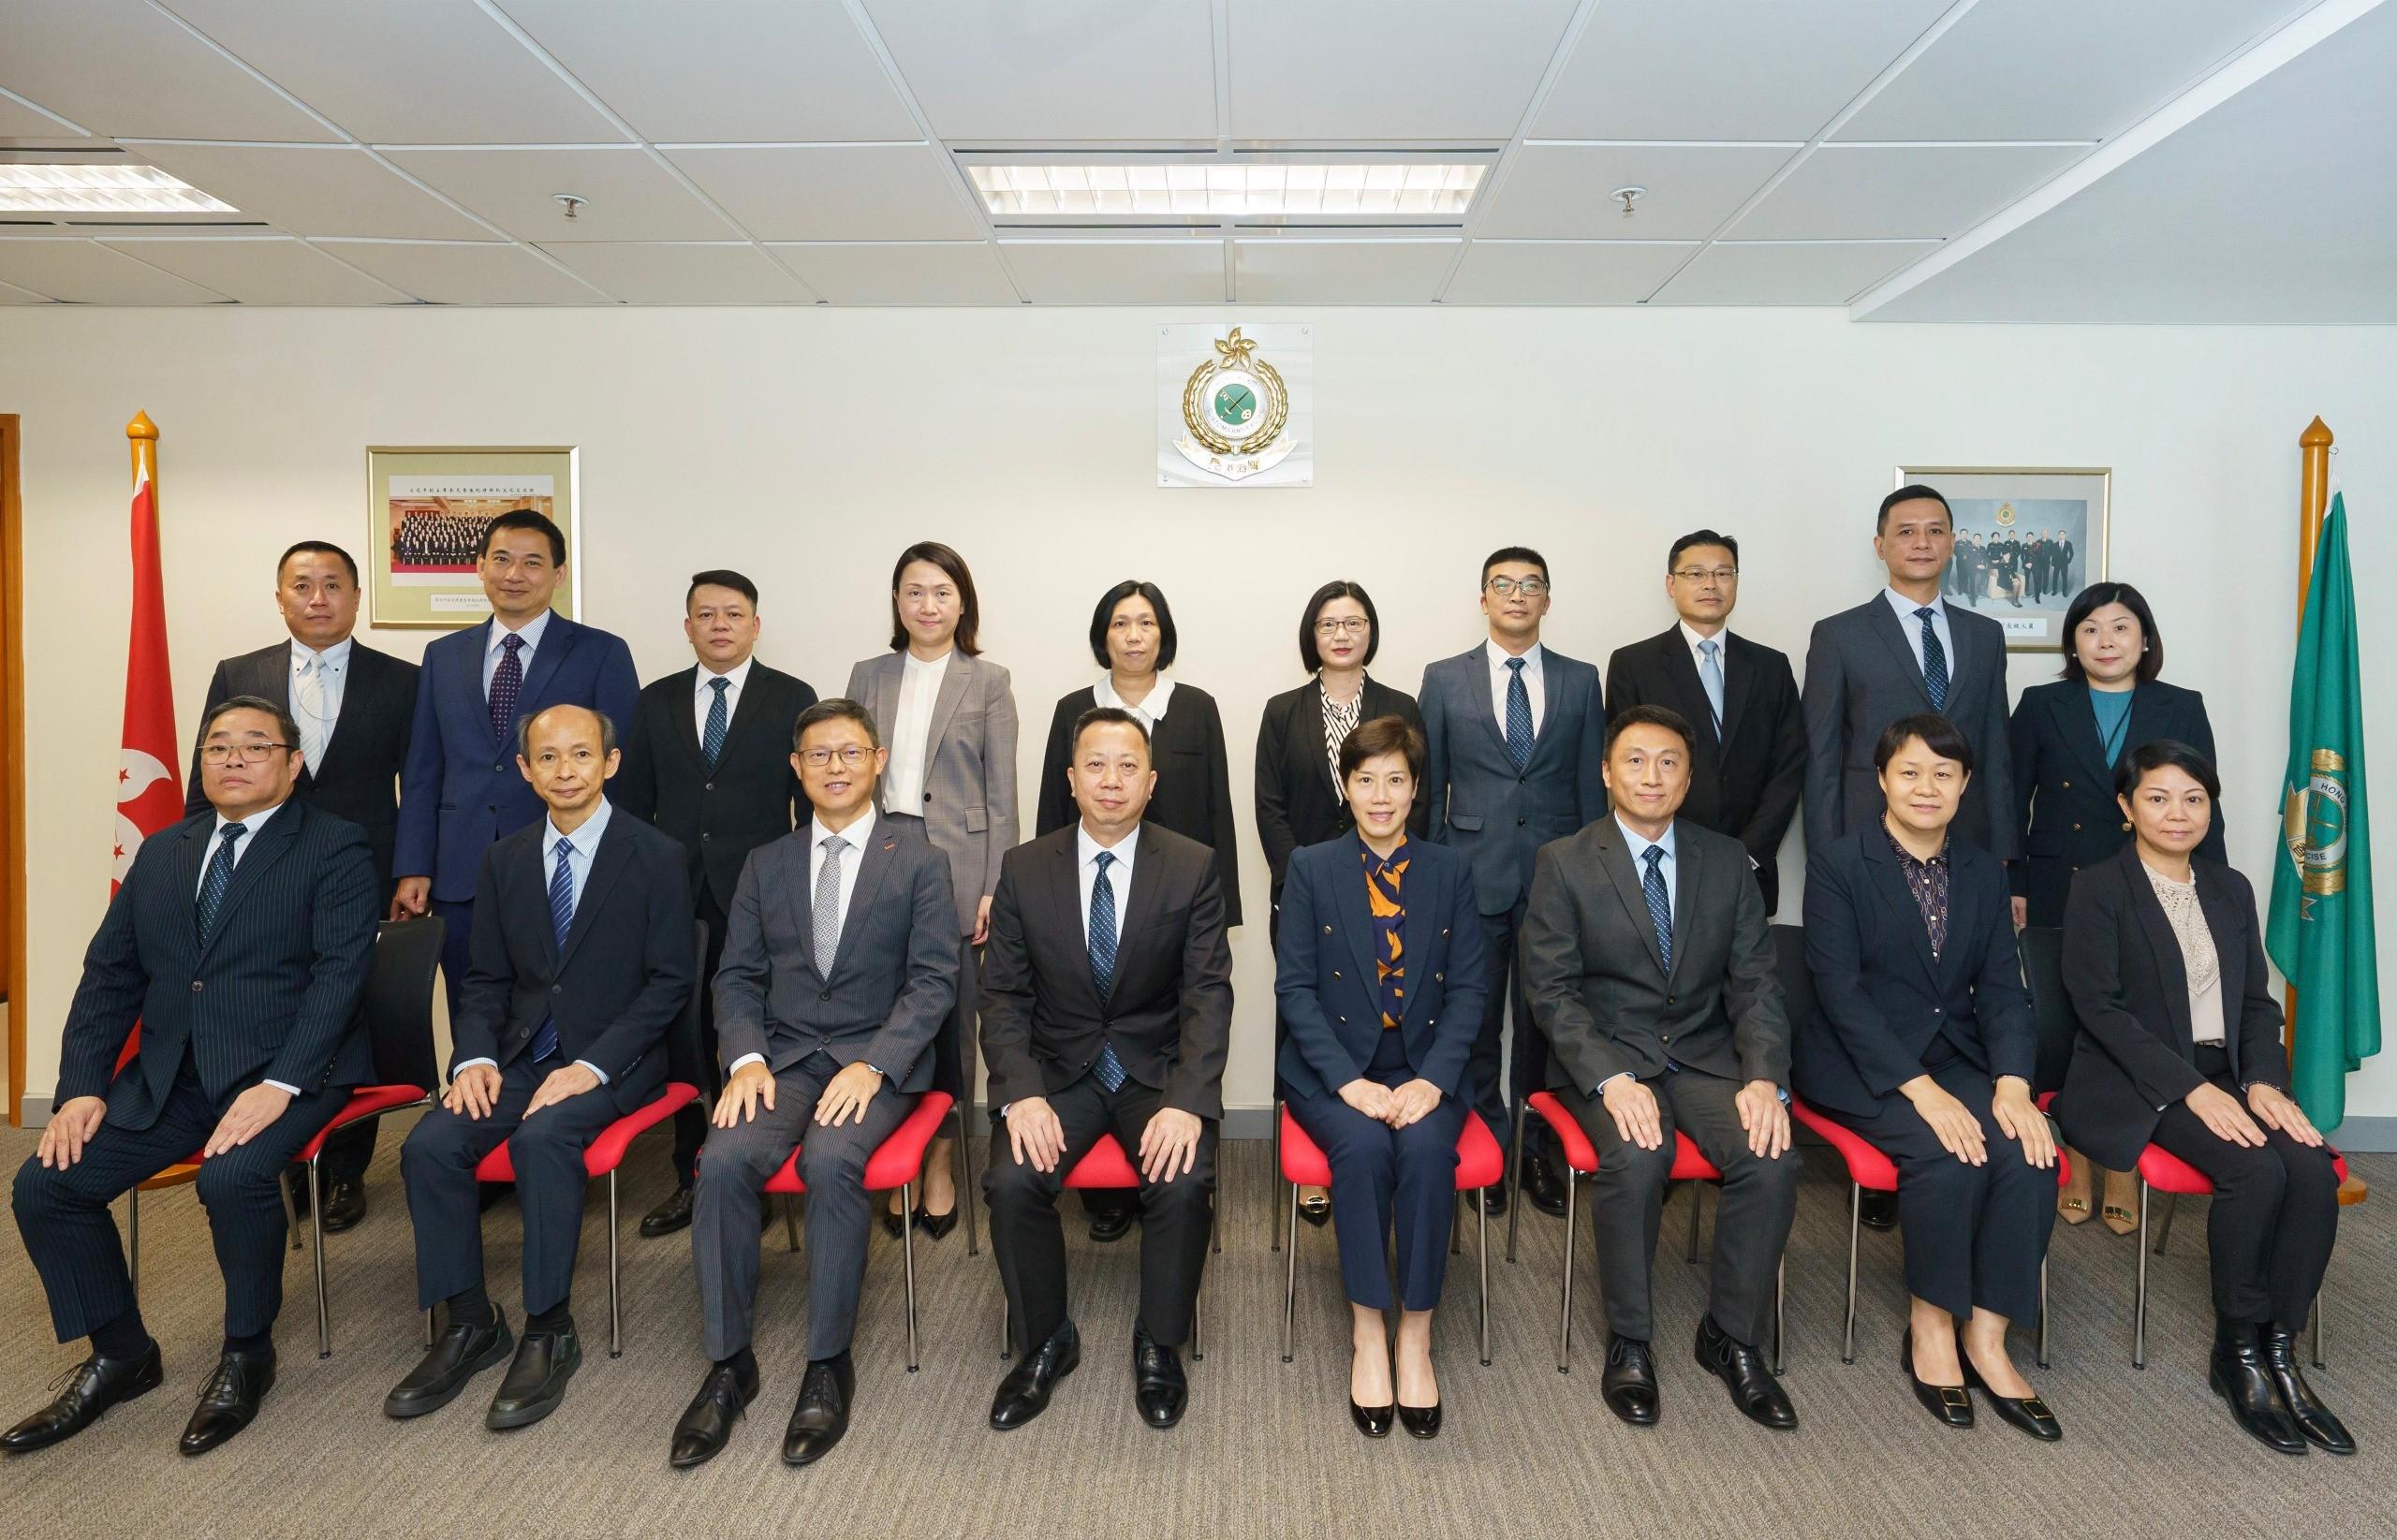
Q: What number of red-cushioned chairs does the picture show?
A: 8